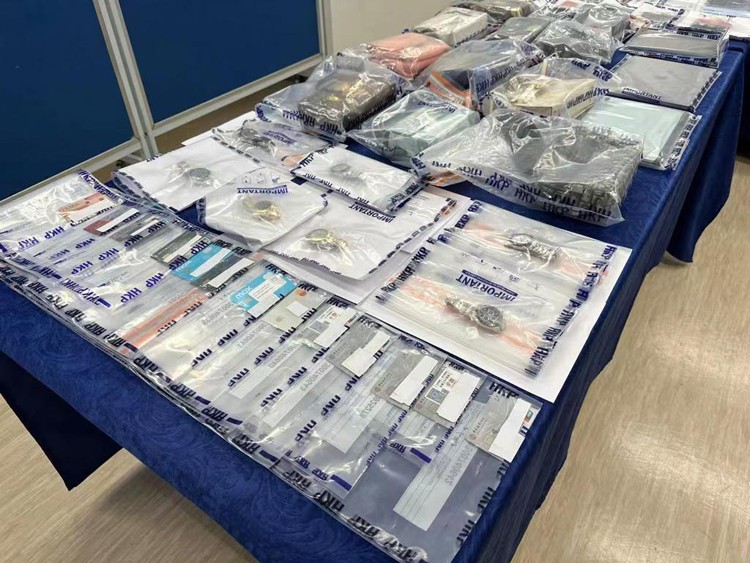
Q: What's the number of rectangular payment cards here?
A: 13